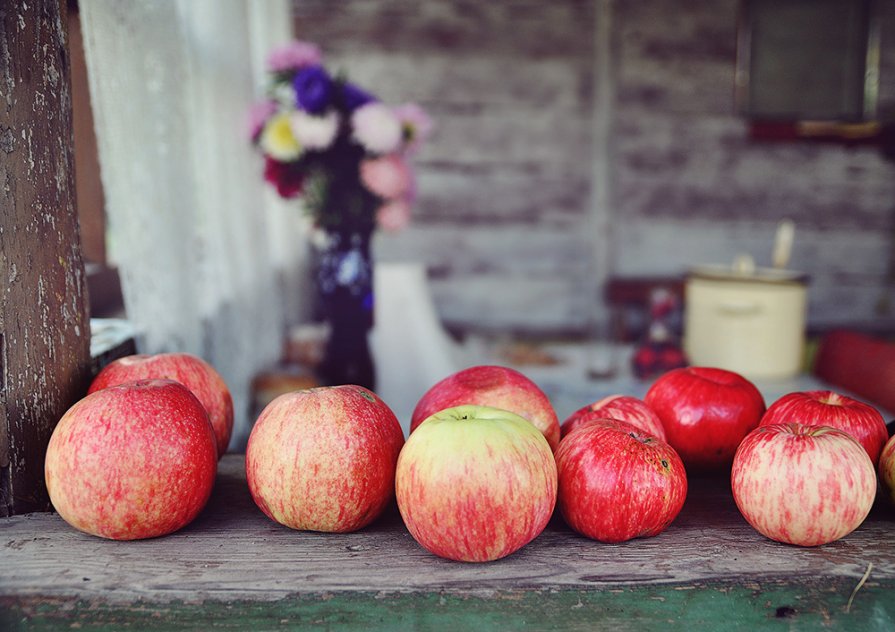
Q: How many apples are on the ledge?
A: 11